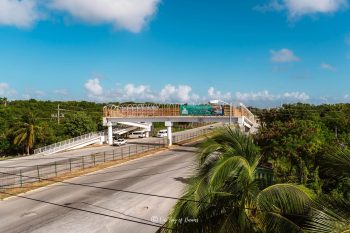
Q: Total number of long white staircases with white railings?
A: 1